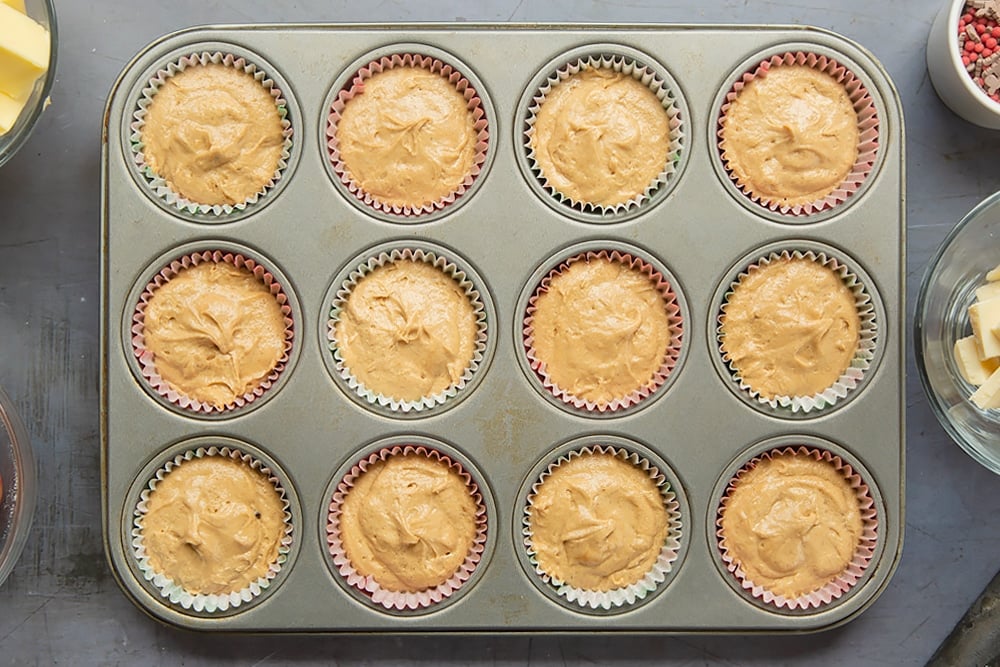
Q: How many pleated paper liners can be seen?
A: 12